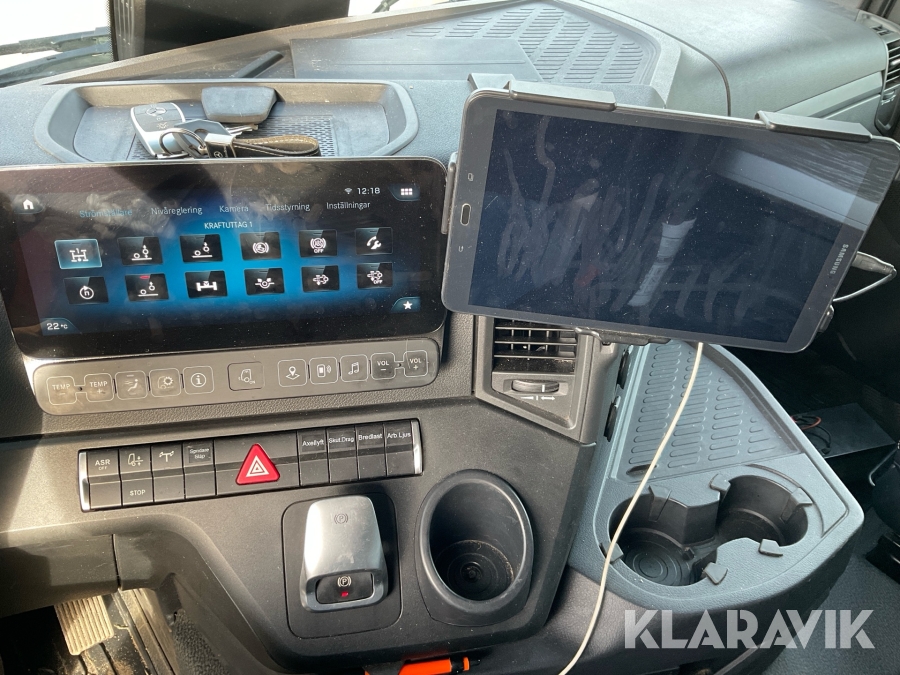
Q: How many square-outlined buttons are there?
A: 11